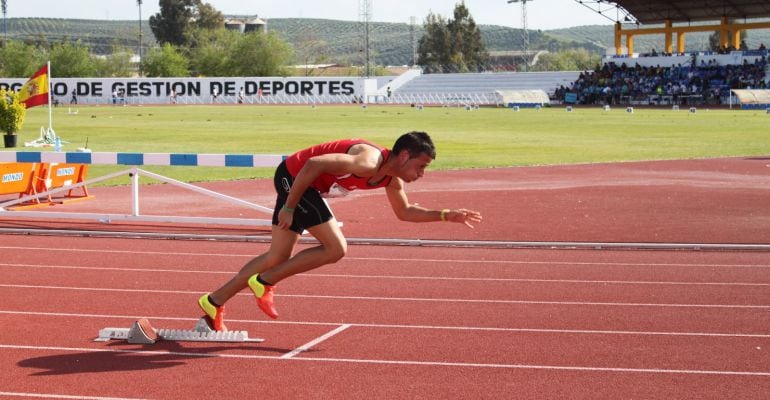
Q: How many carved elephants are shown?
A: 0